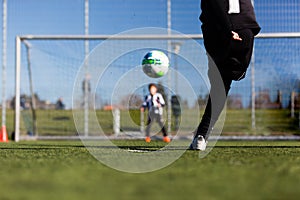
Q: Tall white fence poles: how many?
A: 4